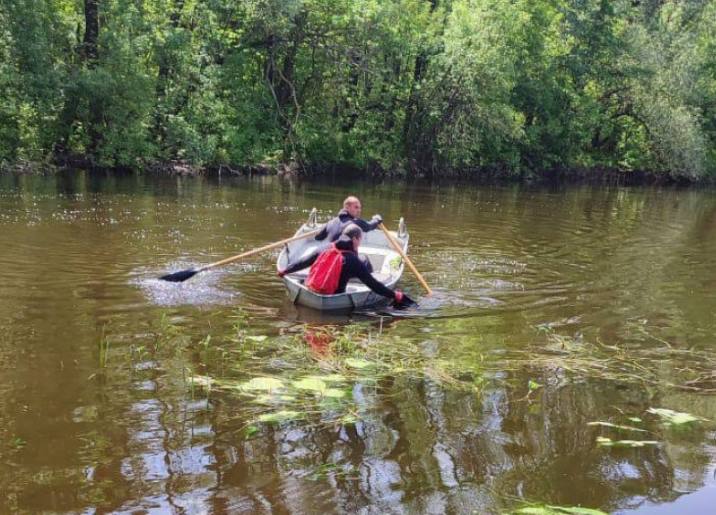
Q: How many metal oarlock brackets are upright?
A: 2